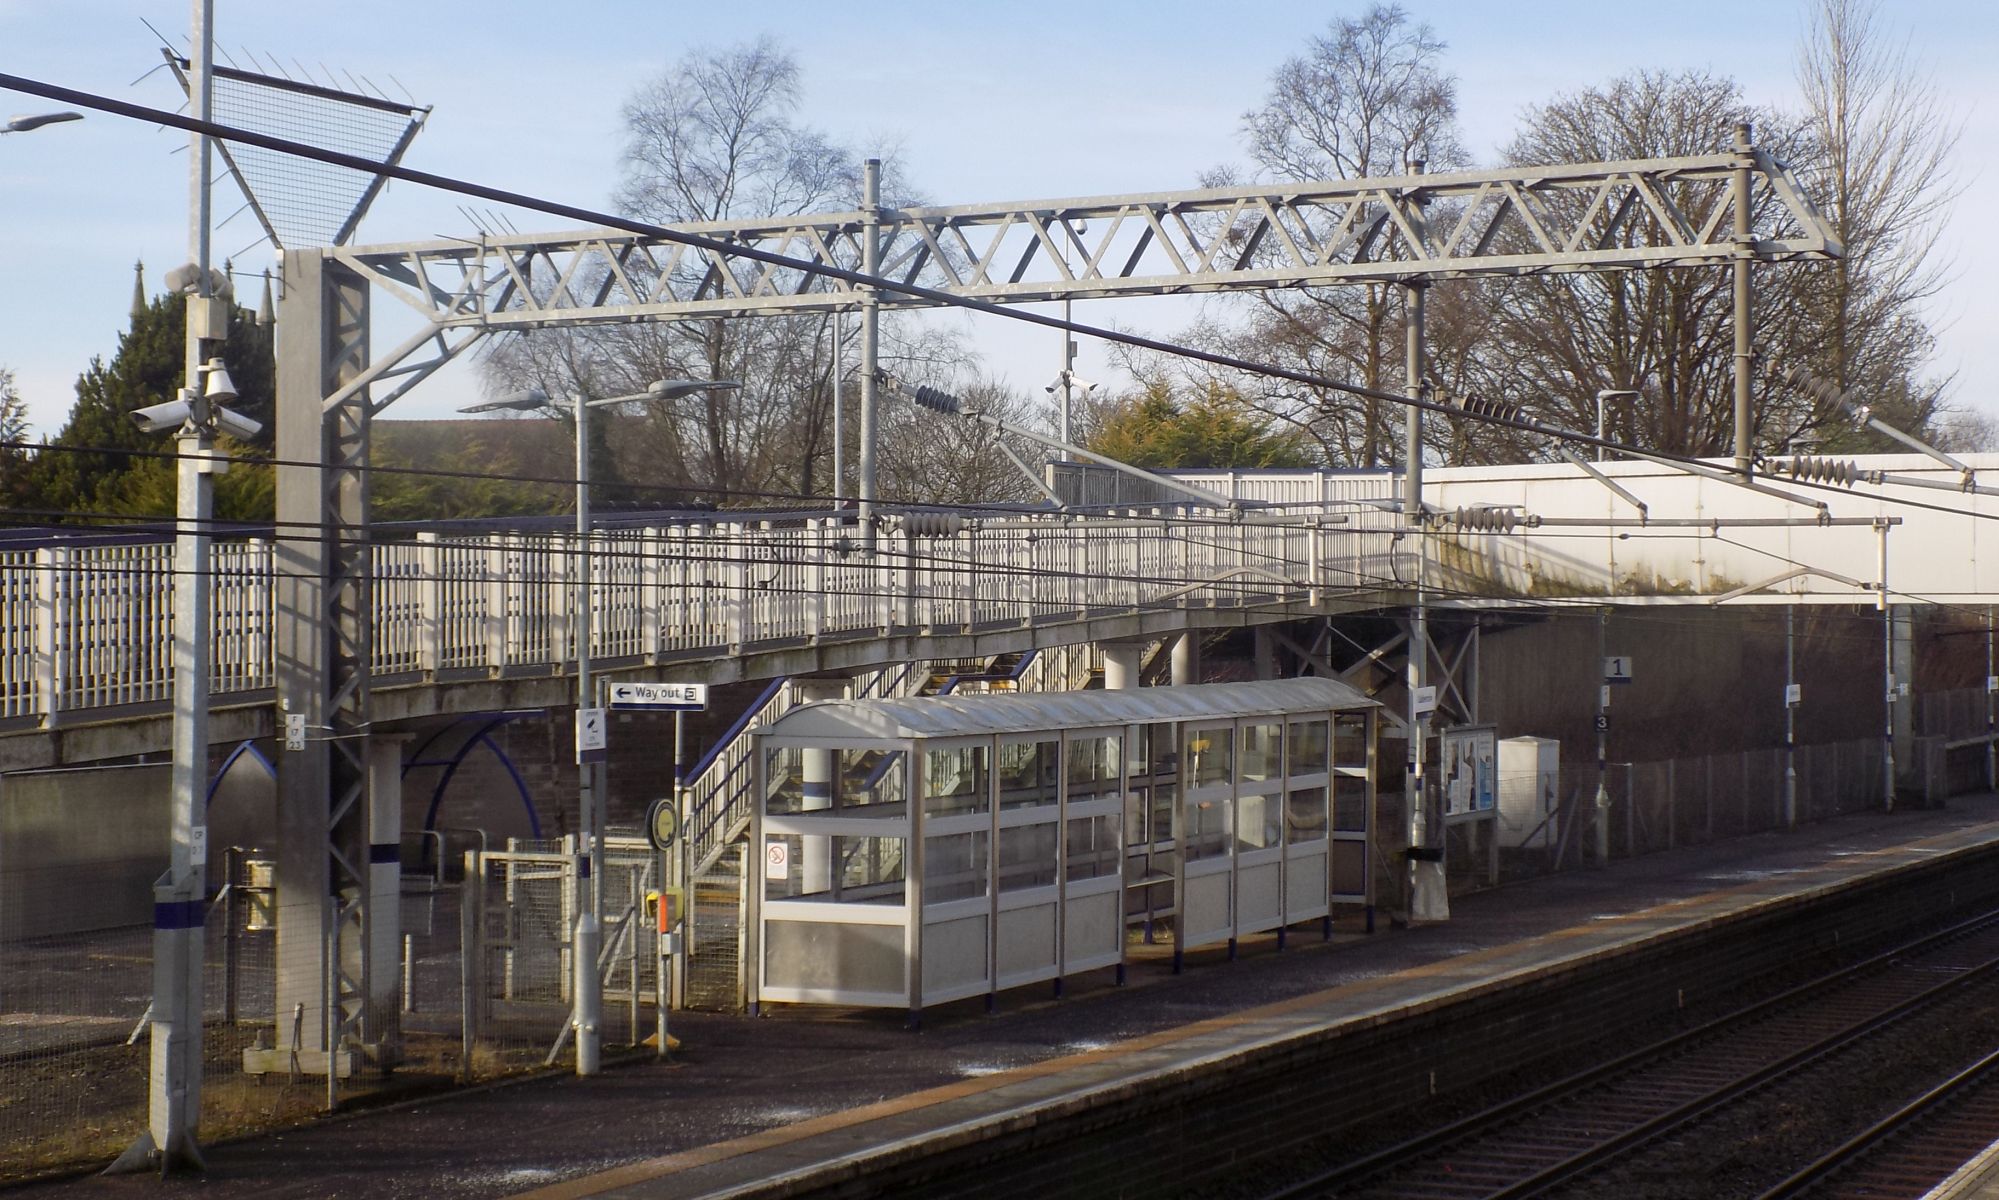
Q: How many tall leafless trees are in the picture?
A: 4